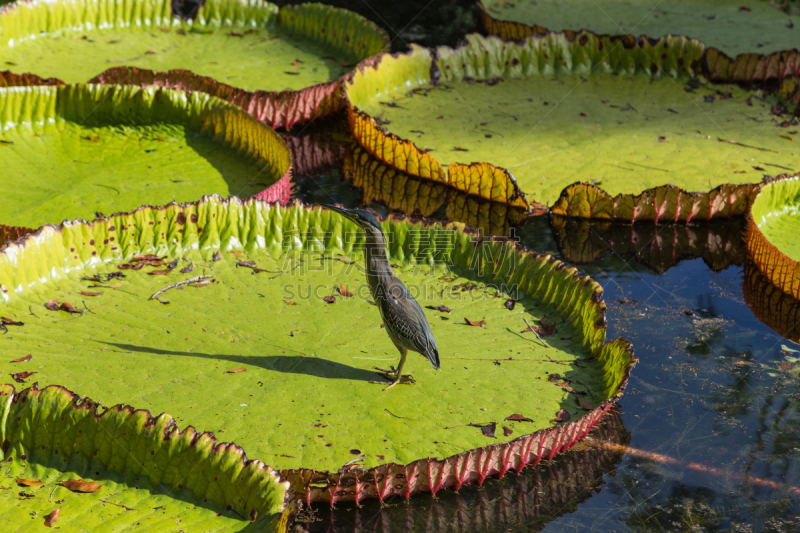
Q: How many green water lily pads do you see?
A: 7